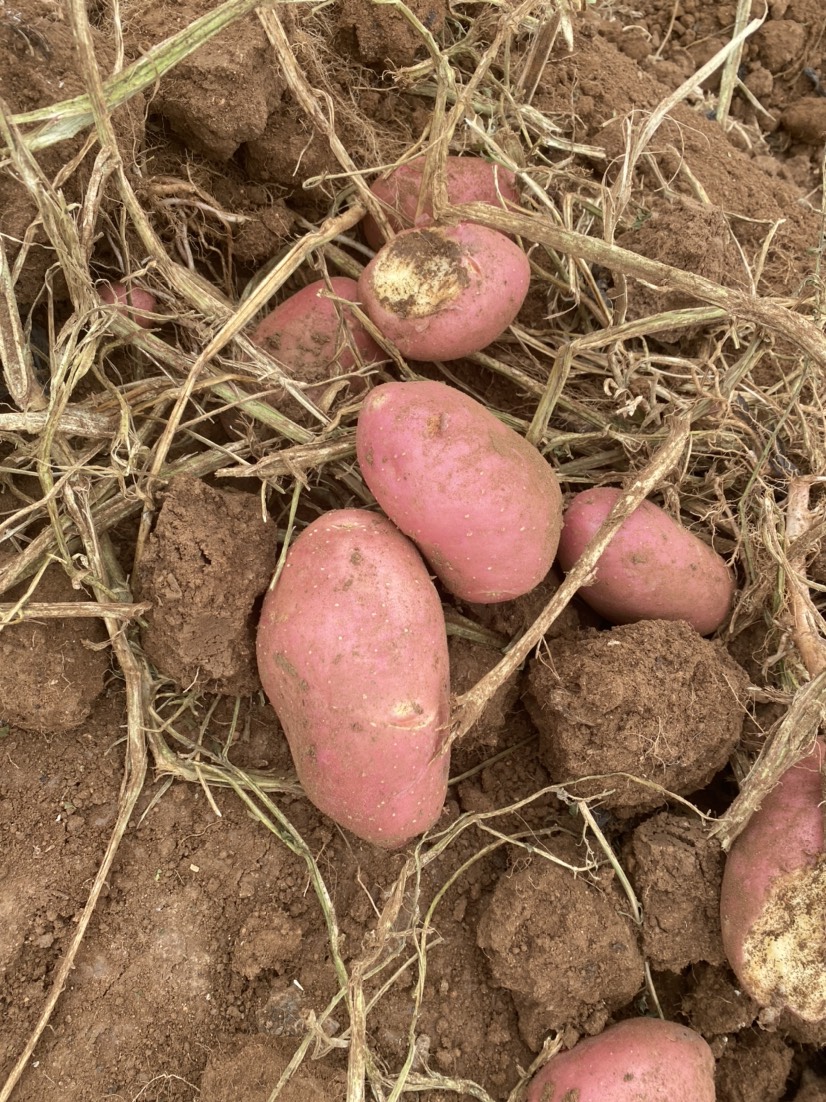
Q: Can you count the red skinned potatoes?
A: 9